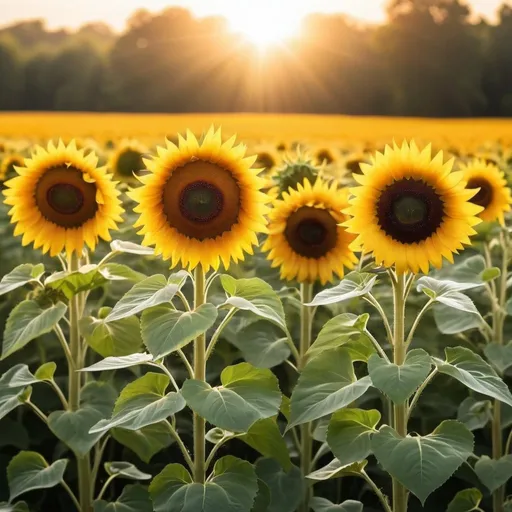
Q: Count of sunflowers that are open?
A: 5